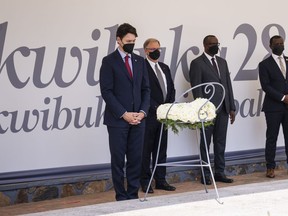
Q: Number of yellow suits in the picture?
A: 0